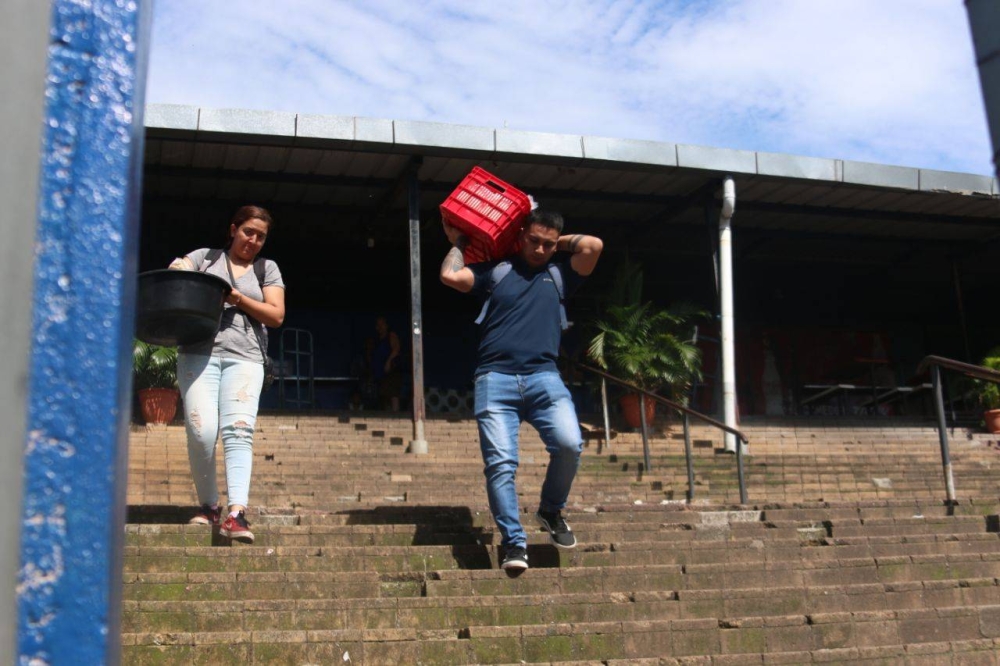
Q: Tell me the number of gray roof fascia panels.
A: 11